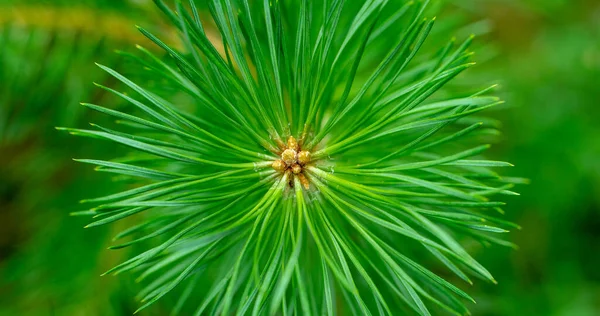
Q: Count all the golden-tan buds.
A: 5